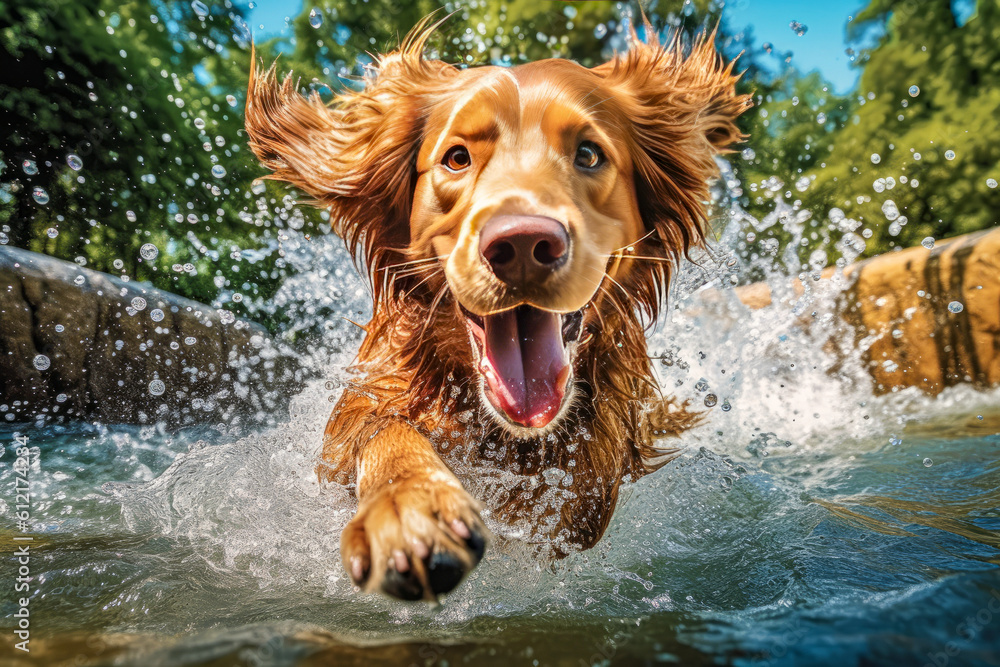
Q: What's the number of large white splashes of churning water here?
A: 2